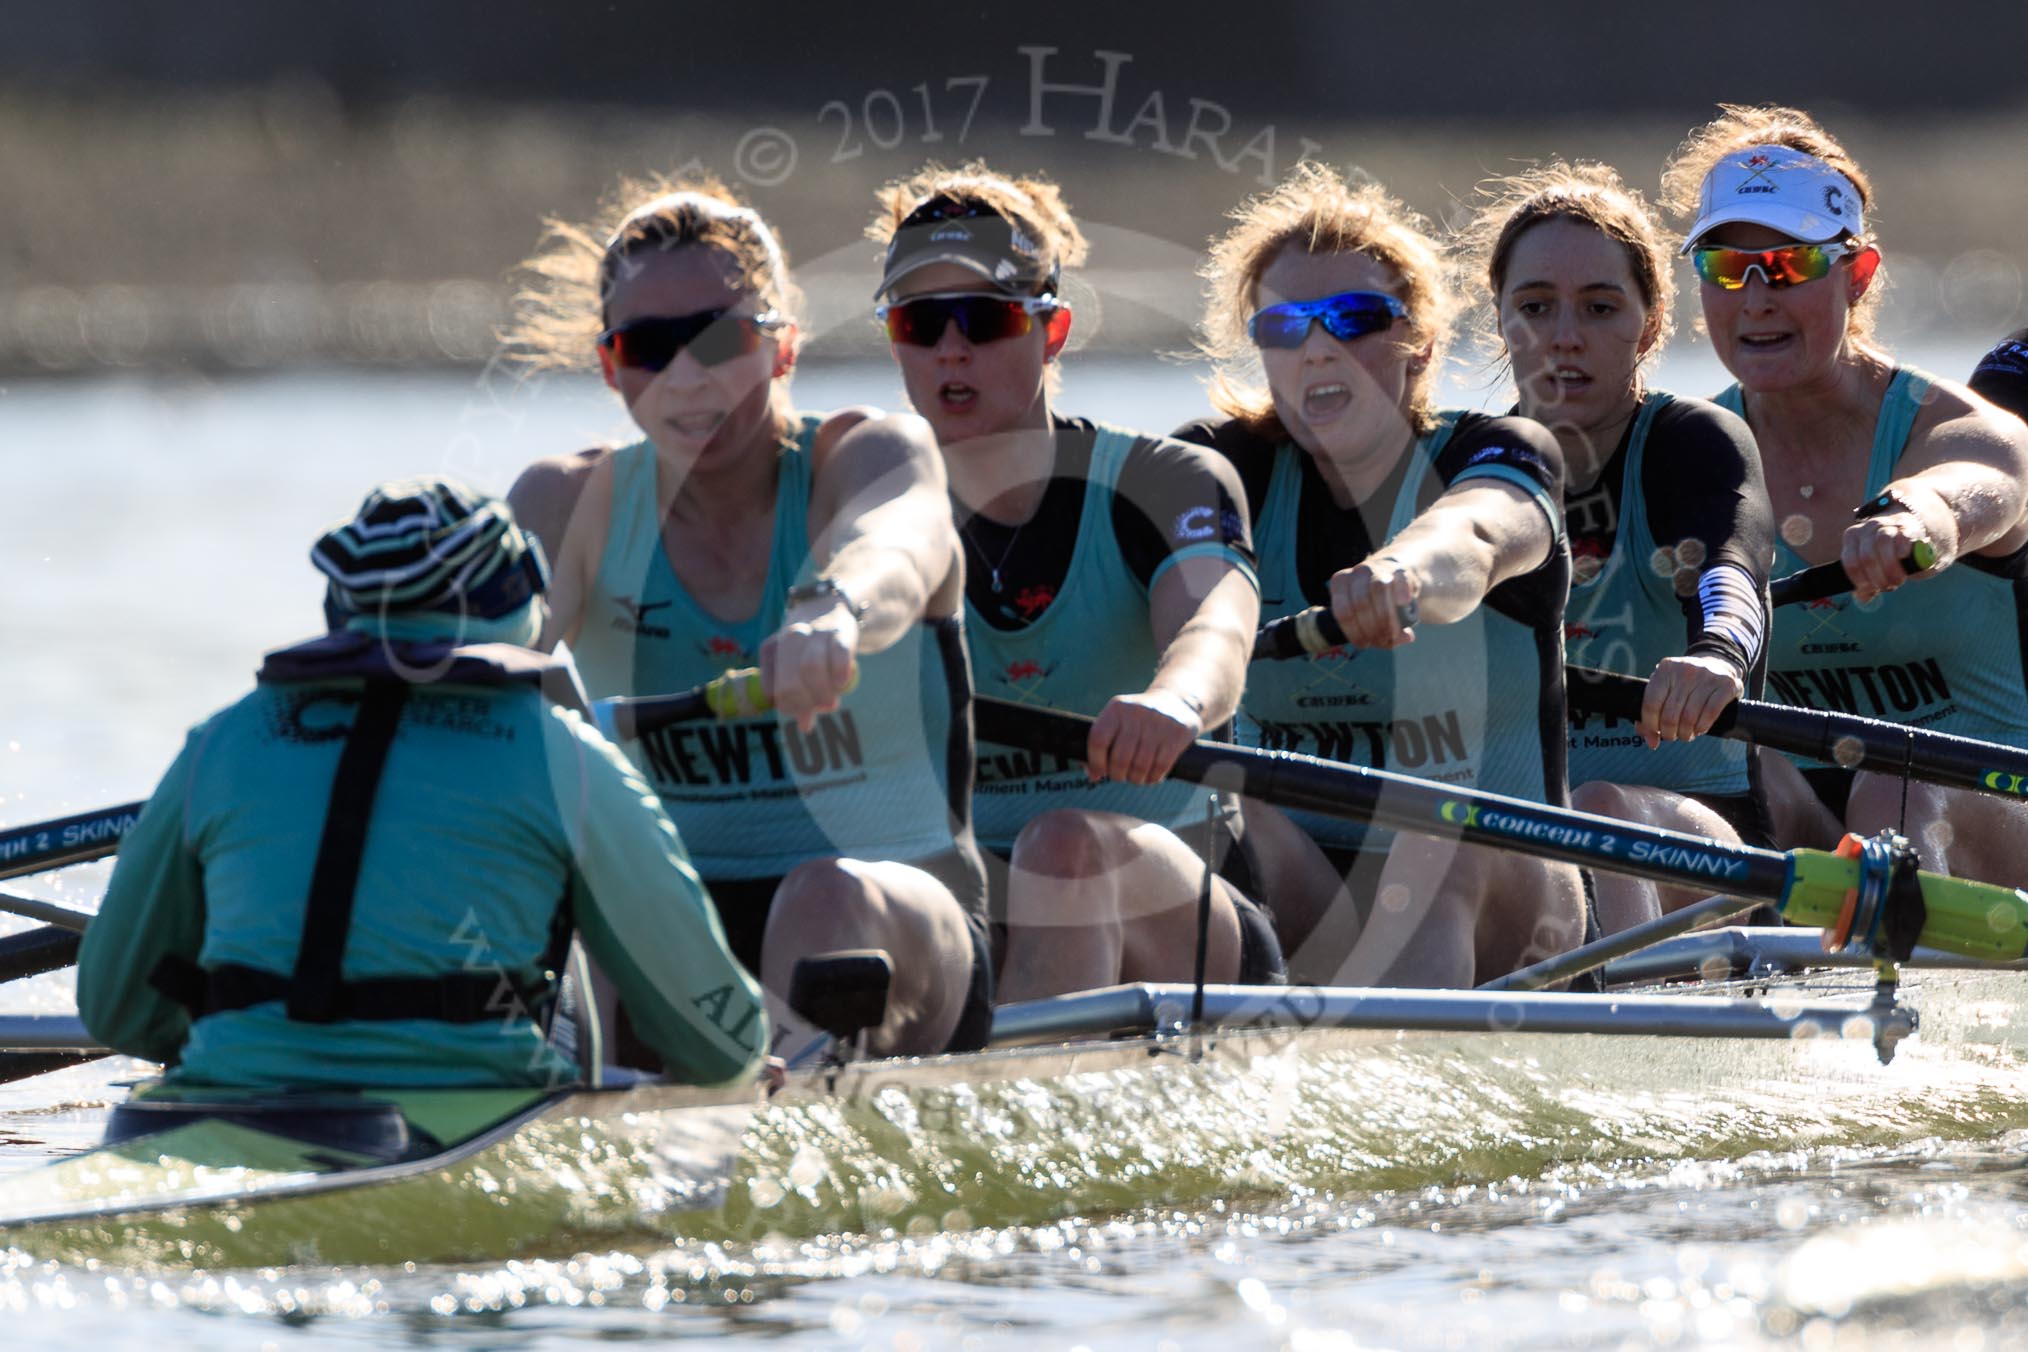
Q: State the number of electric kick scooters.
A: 0